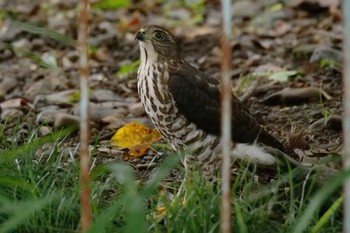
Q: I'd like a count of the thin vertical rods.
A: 3